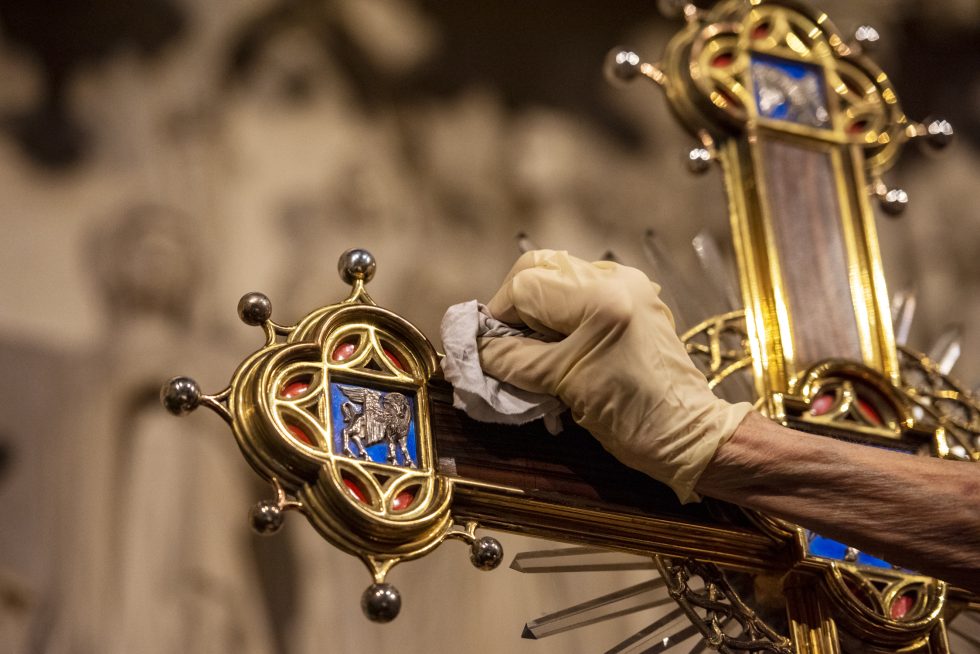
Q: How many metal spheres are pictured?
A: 12